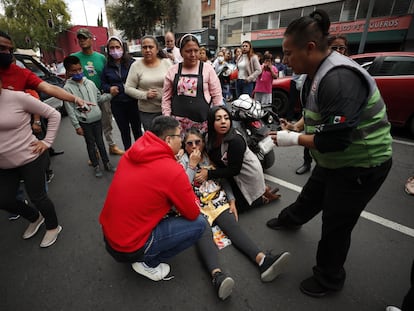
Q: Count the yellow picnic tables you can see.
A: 0